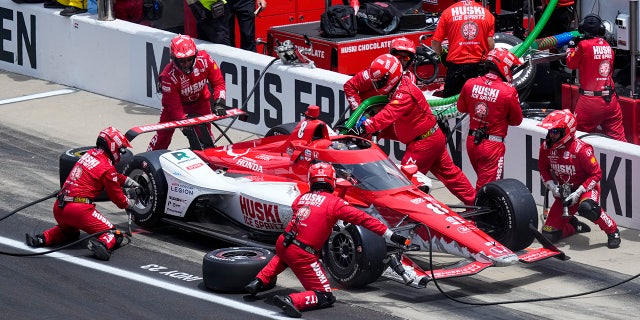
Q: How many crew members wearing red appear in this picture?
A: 9